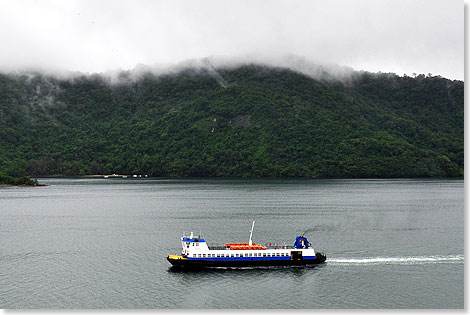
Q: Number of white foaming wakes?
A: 1